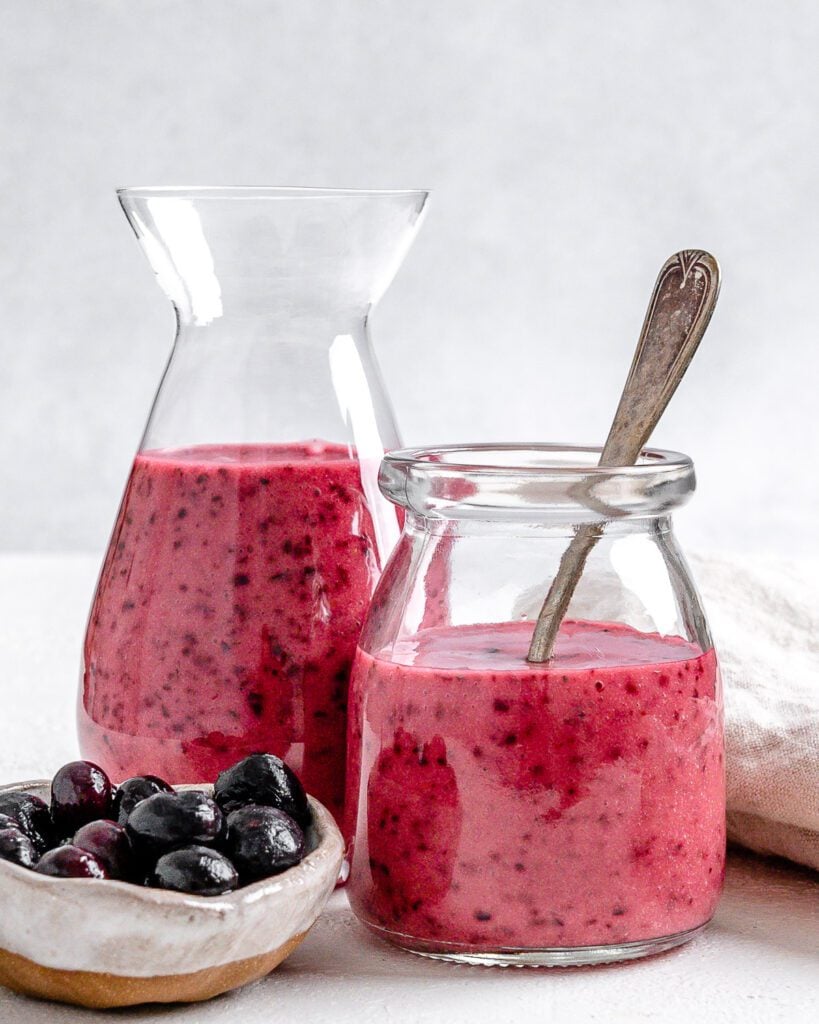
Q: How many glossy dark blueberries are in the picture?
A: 11